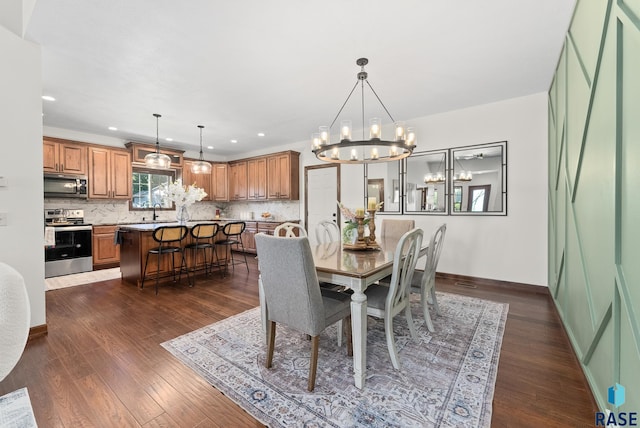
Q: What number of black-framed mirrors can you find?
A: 3